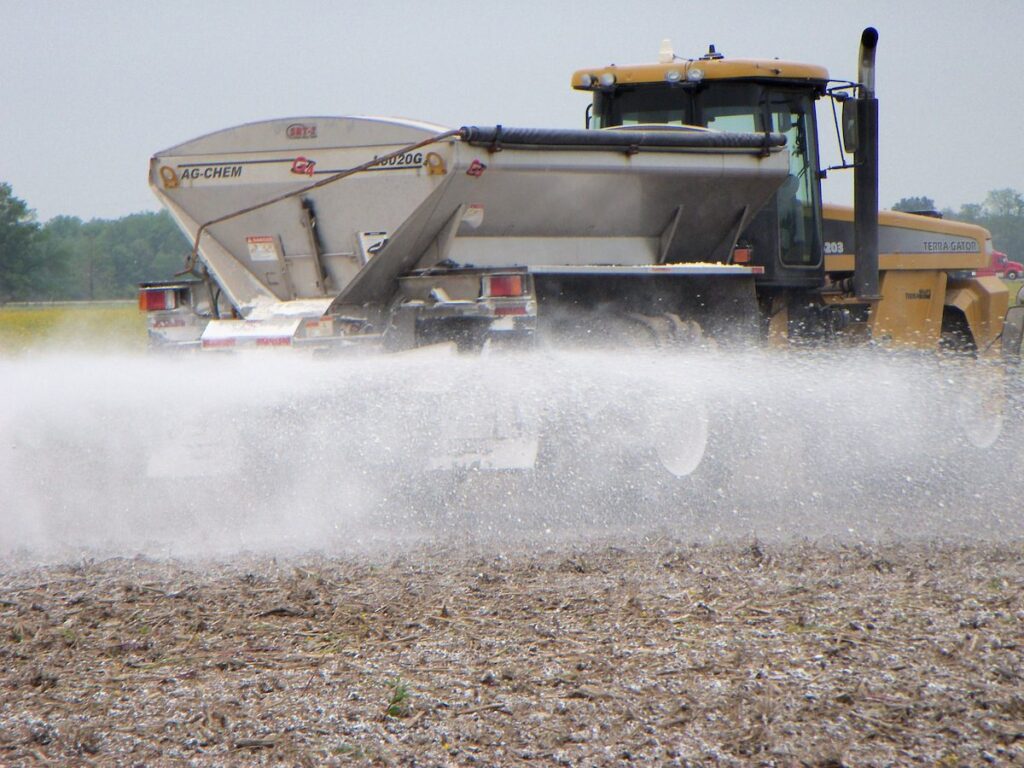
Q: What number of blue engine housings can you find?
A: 0